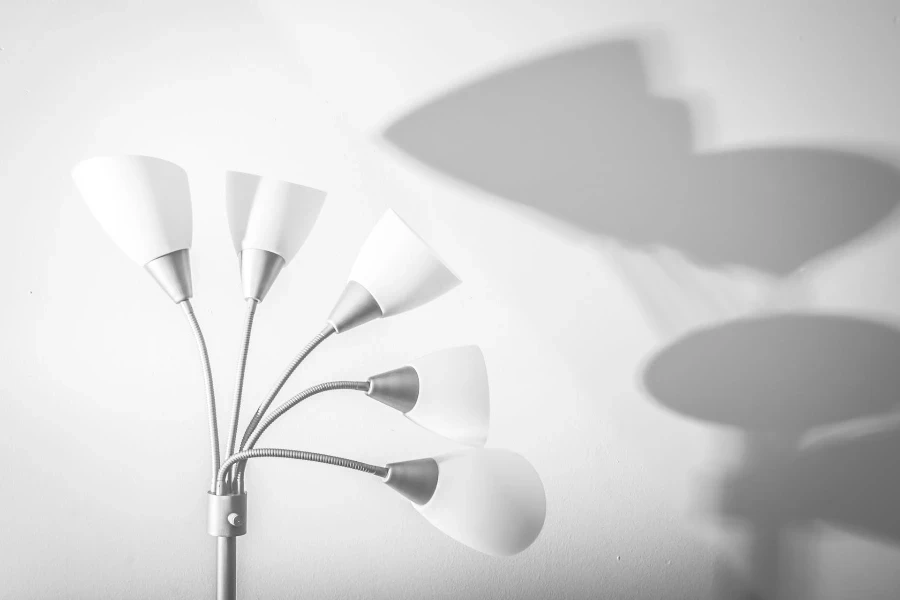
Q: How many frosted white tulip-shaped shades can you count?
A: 5